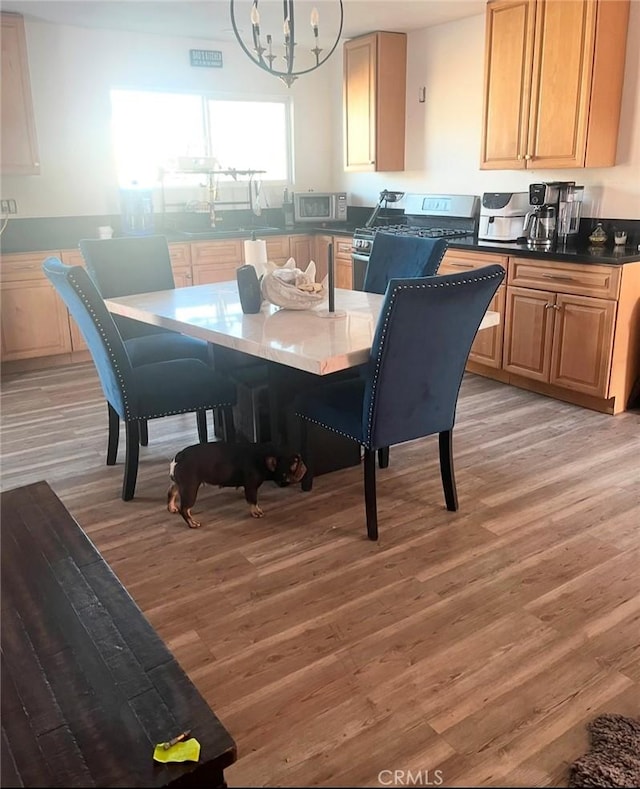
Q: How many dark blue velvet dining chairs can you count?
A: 4